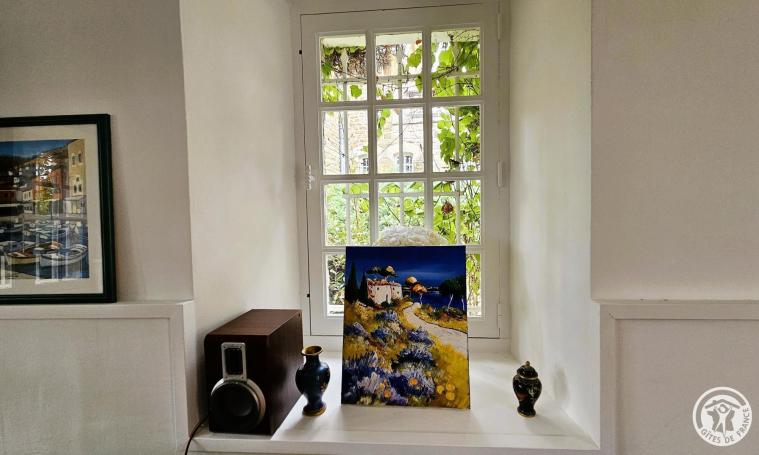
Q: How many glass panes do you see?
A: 11